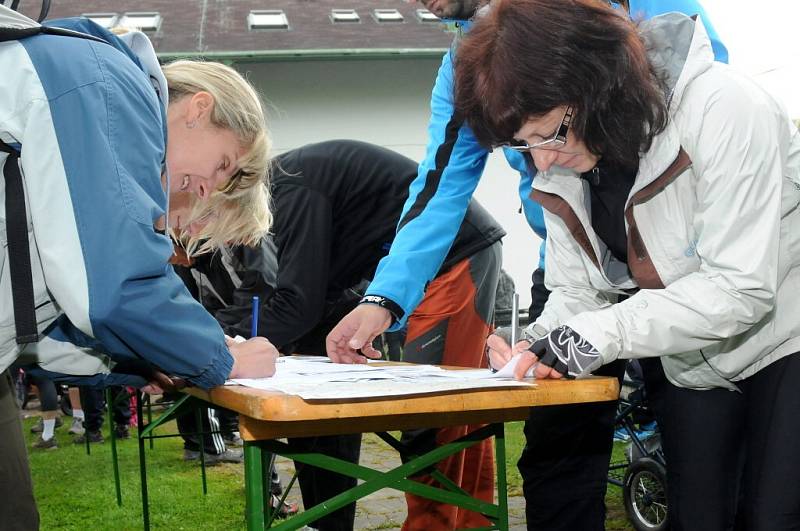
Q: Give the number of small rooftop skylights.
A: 6